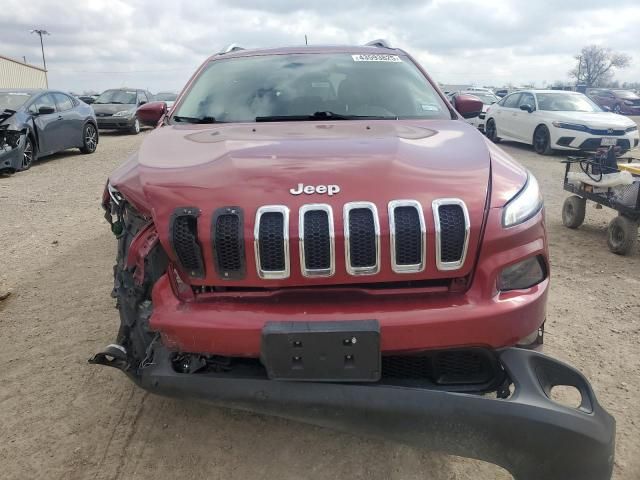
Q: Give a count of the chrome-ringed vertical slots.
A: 5